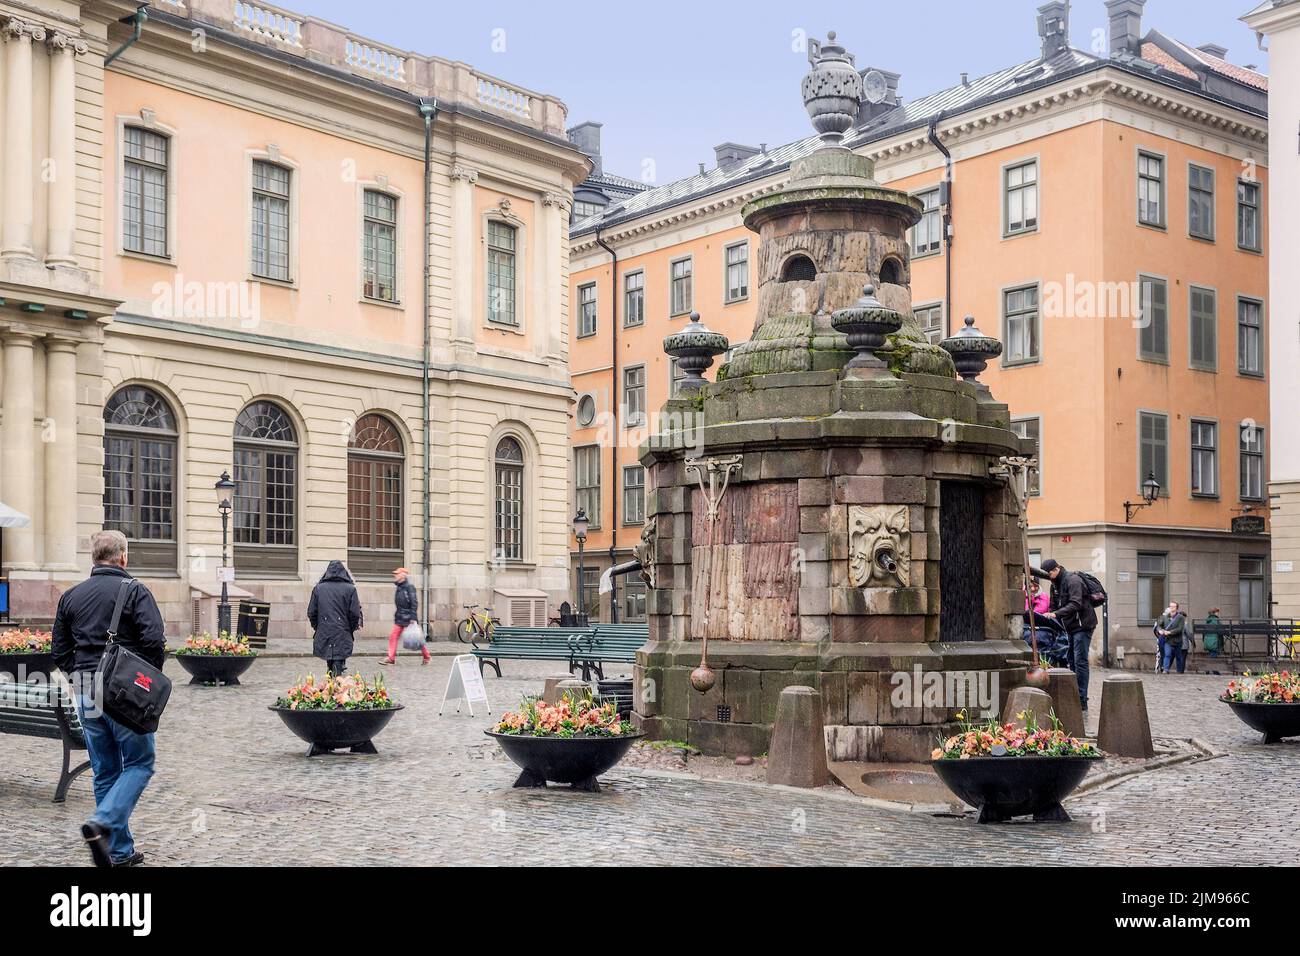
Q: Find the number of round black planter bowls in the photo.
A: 6